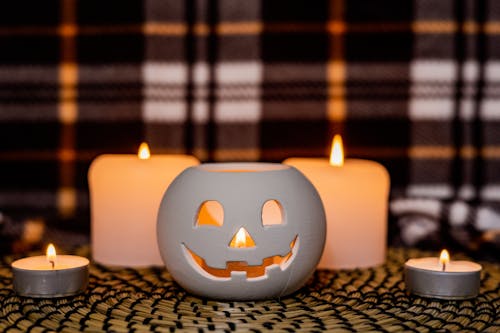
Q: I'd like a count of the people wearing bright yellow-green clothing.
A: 0